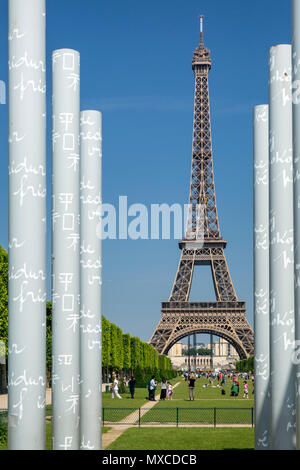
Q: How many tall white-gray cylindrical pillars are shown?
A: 6